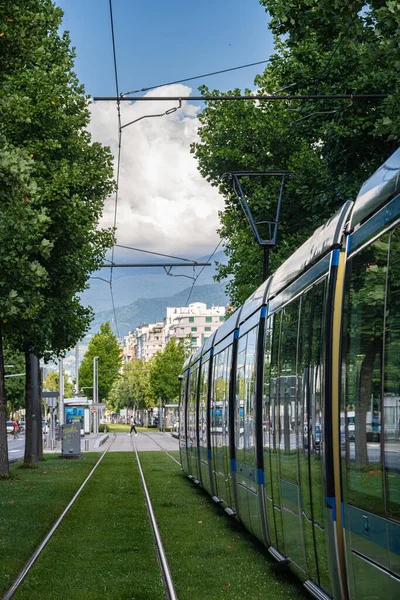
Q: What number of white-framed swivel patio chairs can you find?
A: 0